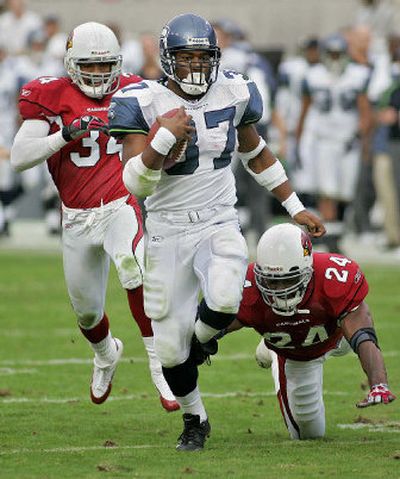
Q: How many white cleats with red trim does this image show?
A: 2